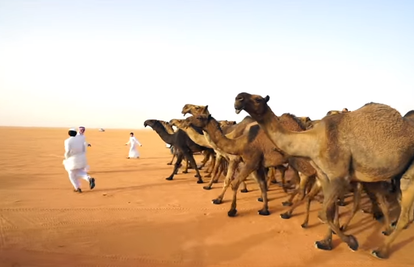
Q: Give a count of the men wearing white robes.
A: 3